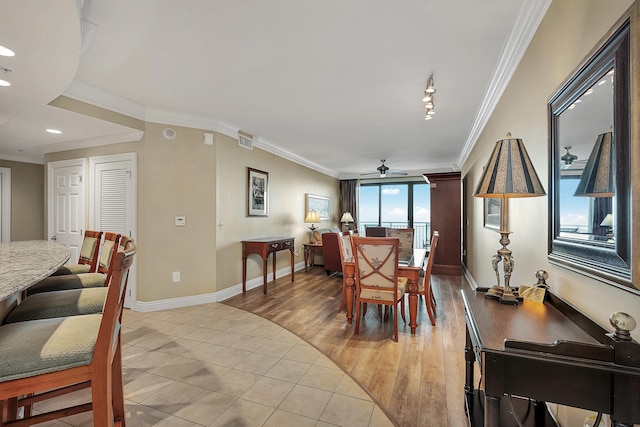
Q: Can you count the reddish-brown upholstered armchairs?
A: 1